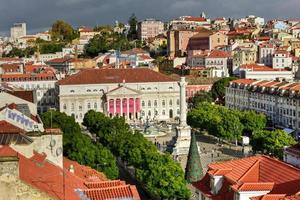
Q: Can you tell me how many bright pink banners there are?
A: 5